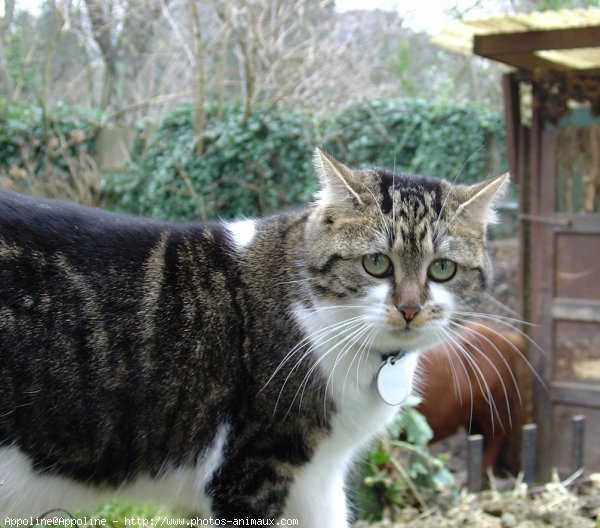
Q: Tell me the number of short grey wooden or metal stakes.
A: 3